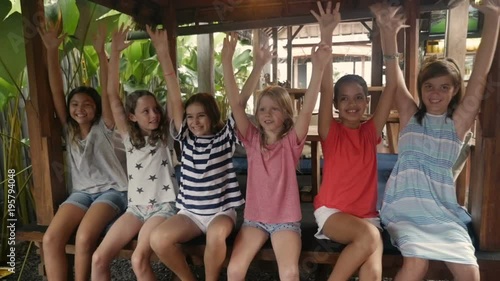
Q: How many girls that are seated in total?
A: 6